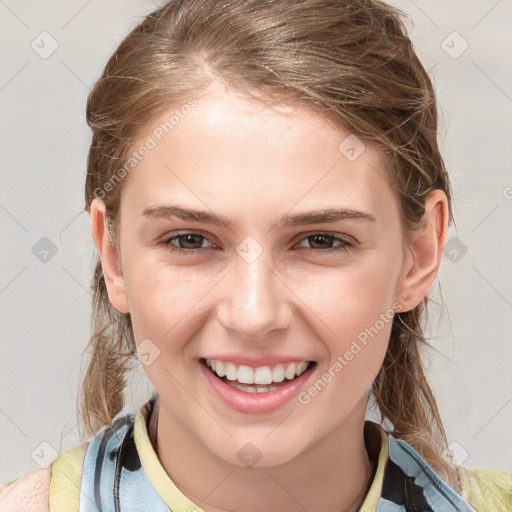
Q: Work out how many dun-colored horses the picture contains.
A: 0